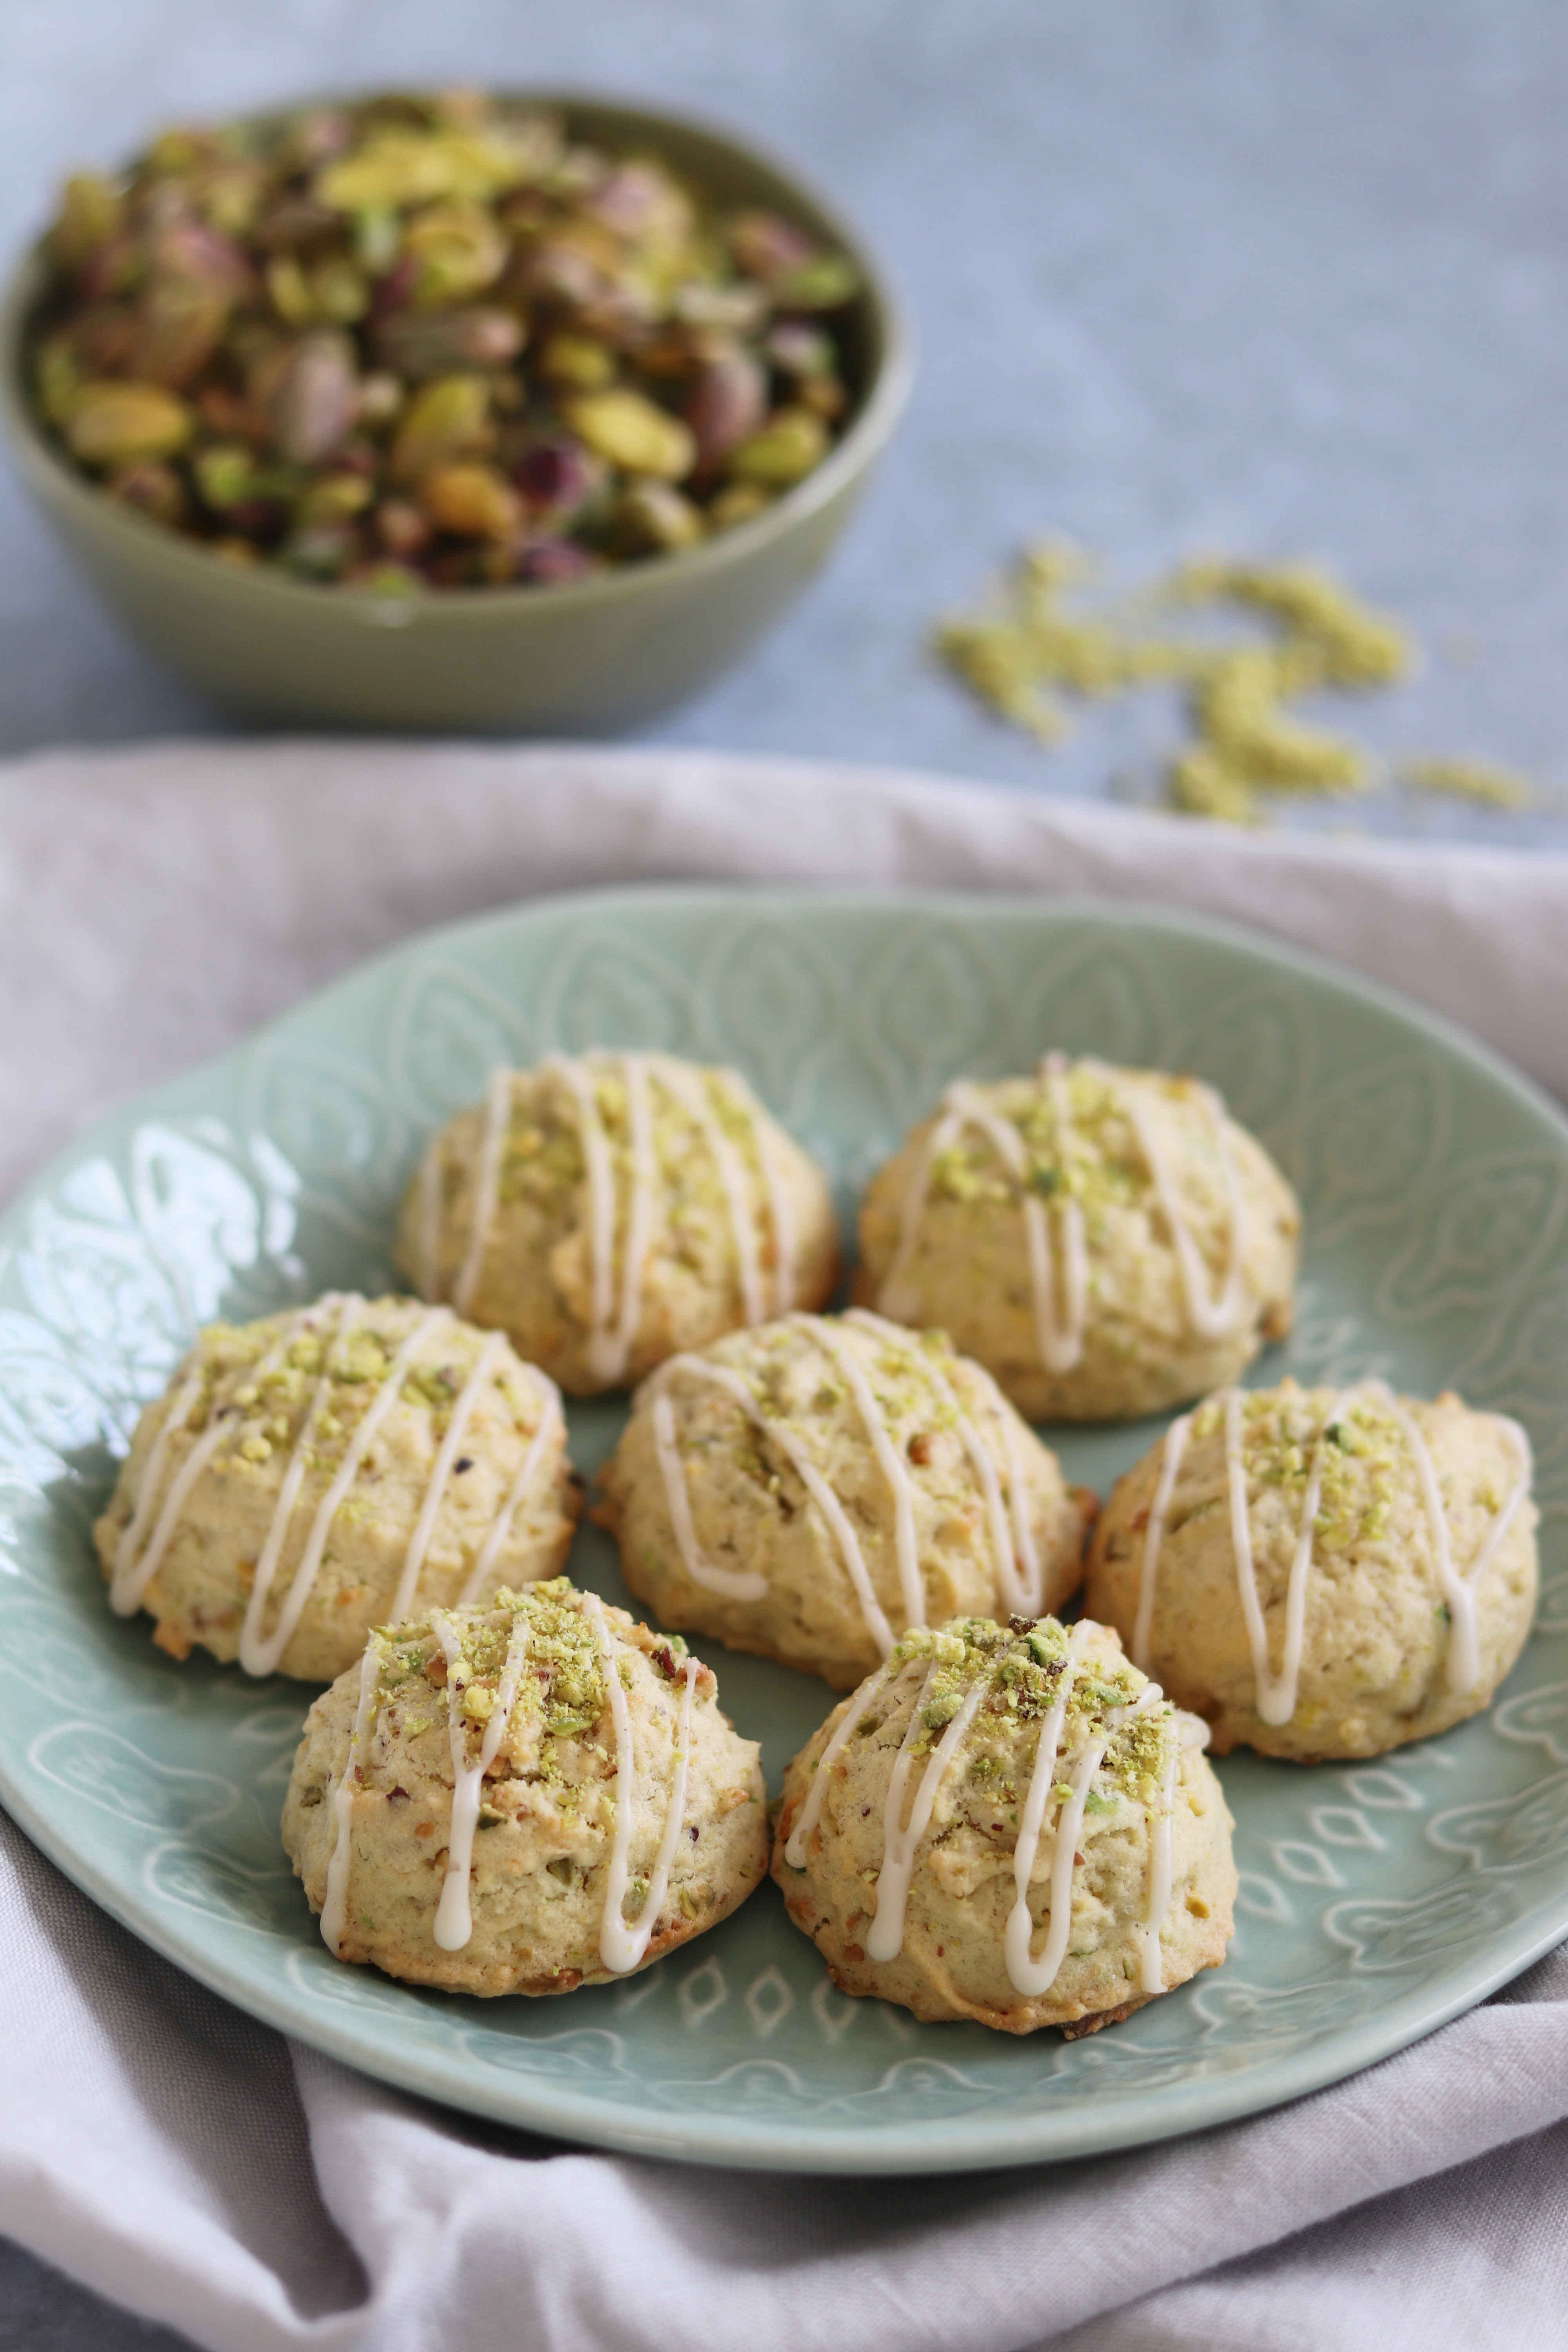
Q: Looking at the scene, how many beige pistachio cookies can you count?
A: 7